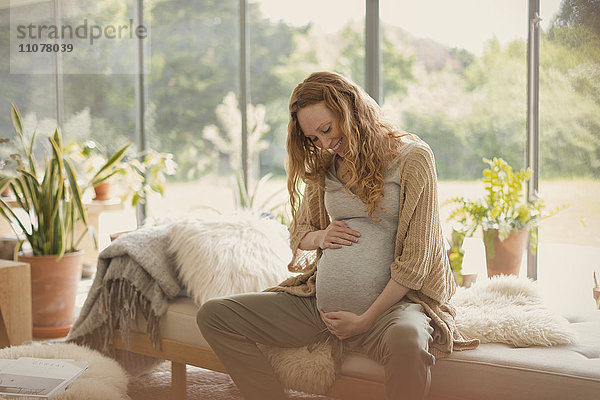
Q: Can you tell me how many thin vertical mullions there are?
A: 5